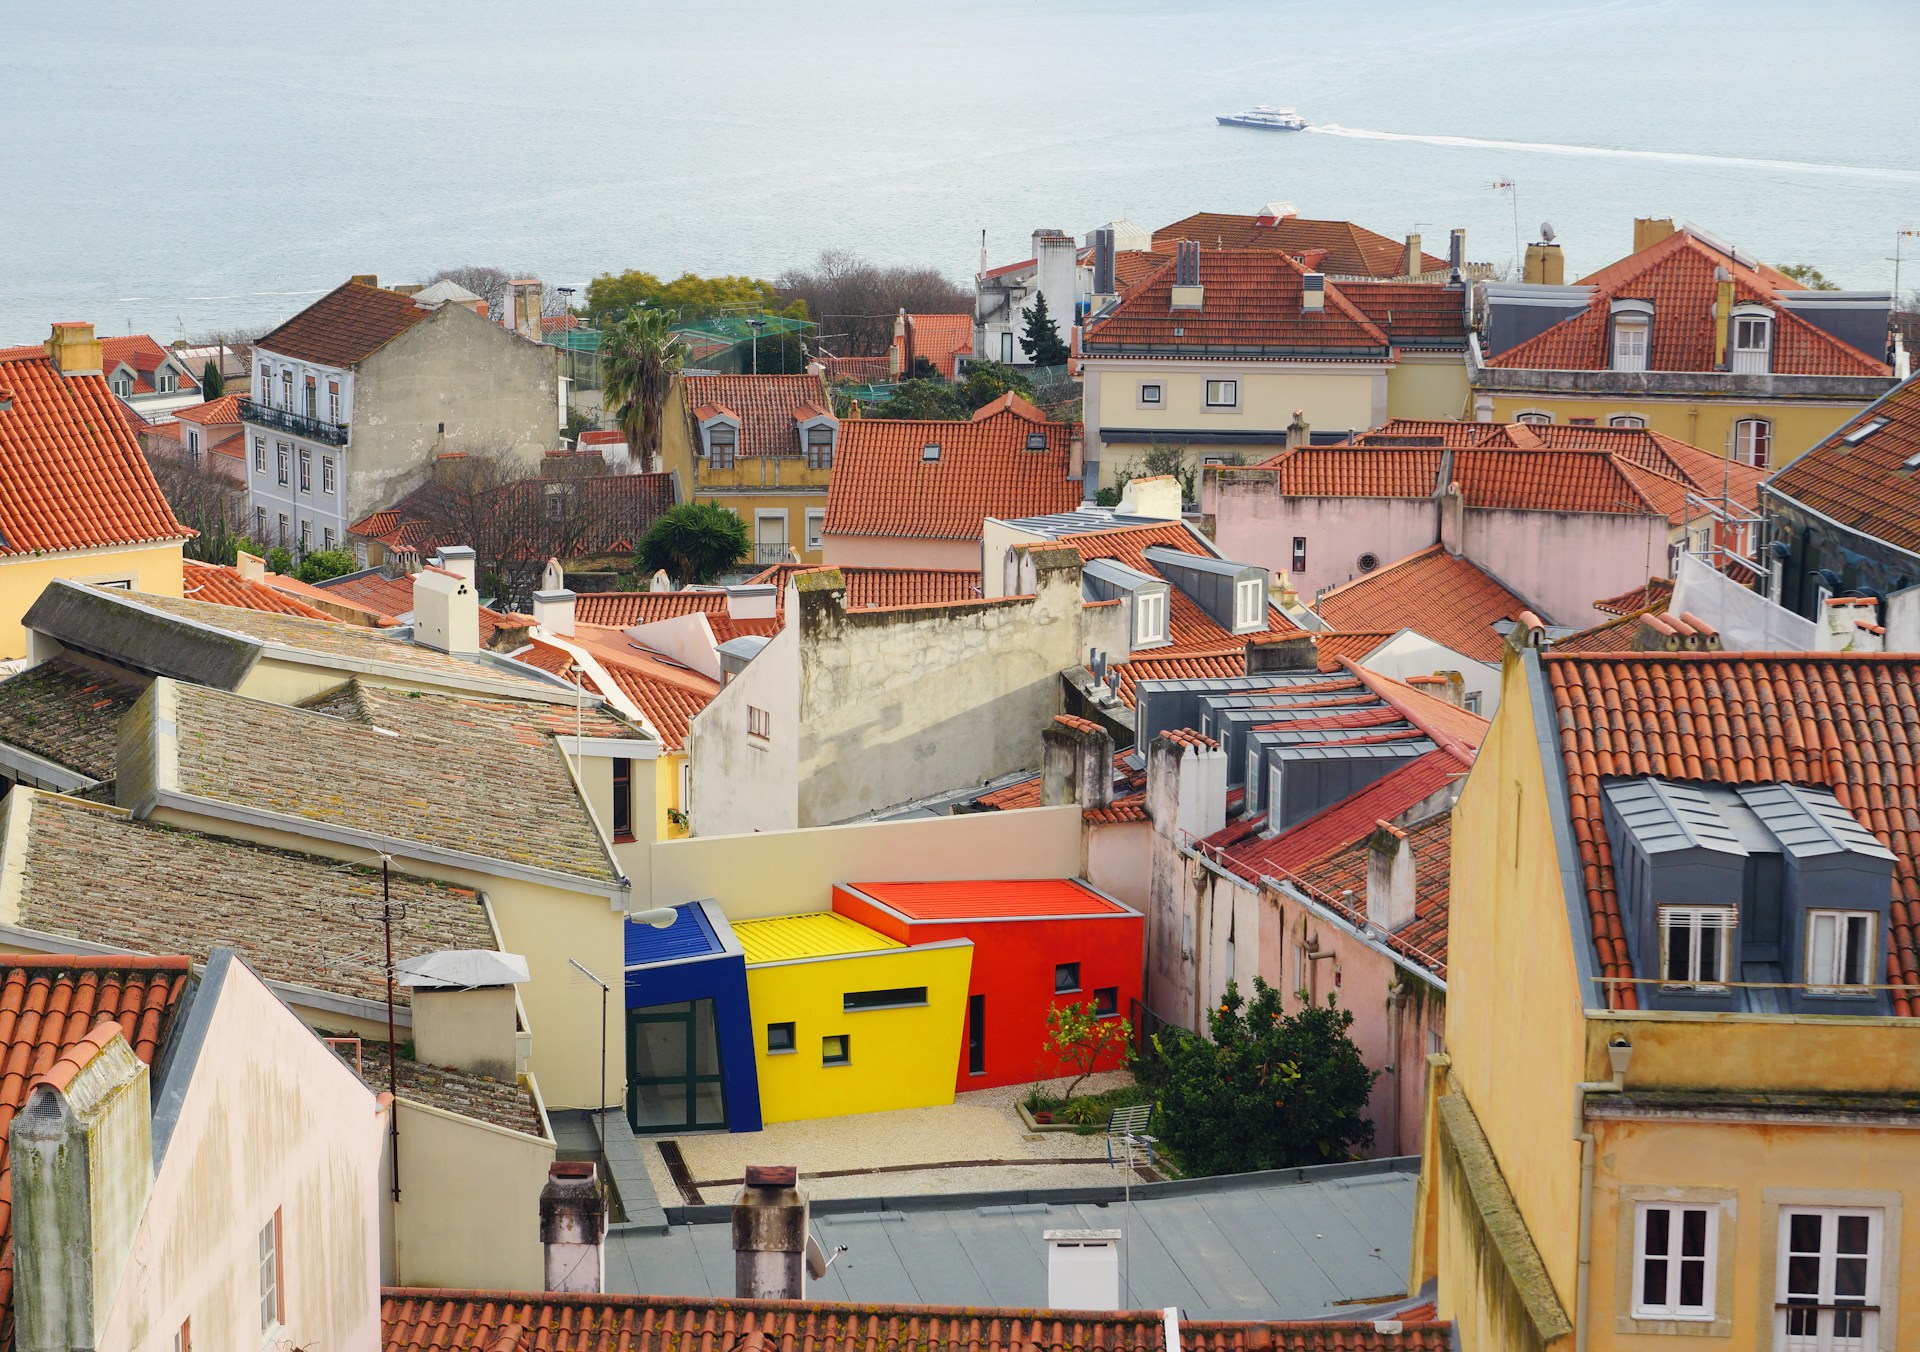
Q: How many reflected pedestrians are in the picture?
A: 0